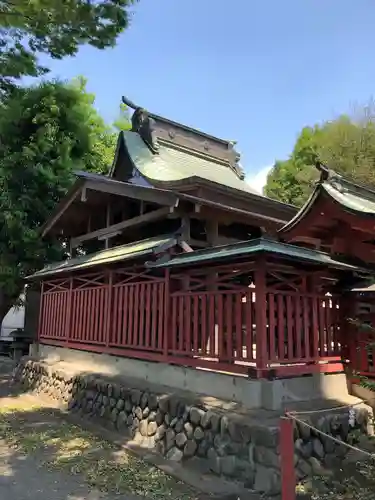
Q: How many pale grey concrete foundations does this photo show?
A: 1